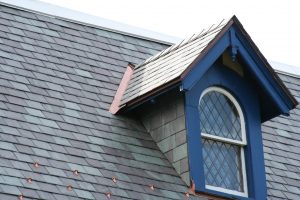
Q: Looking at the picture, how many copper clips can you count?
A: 9